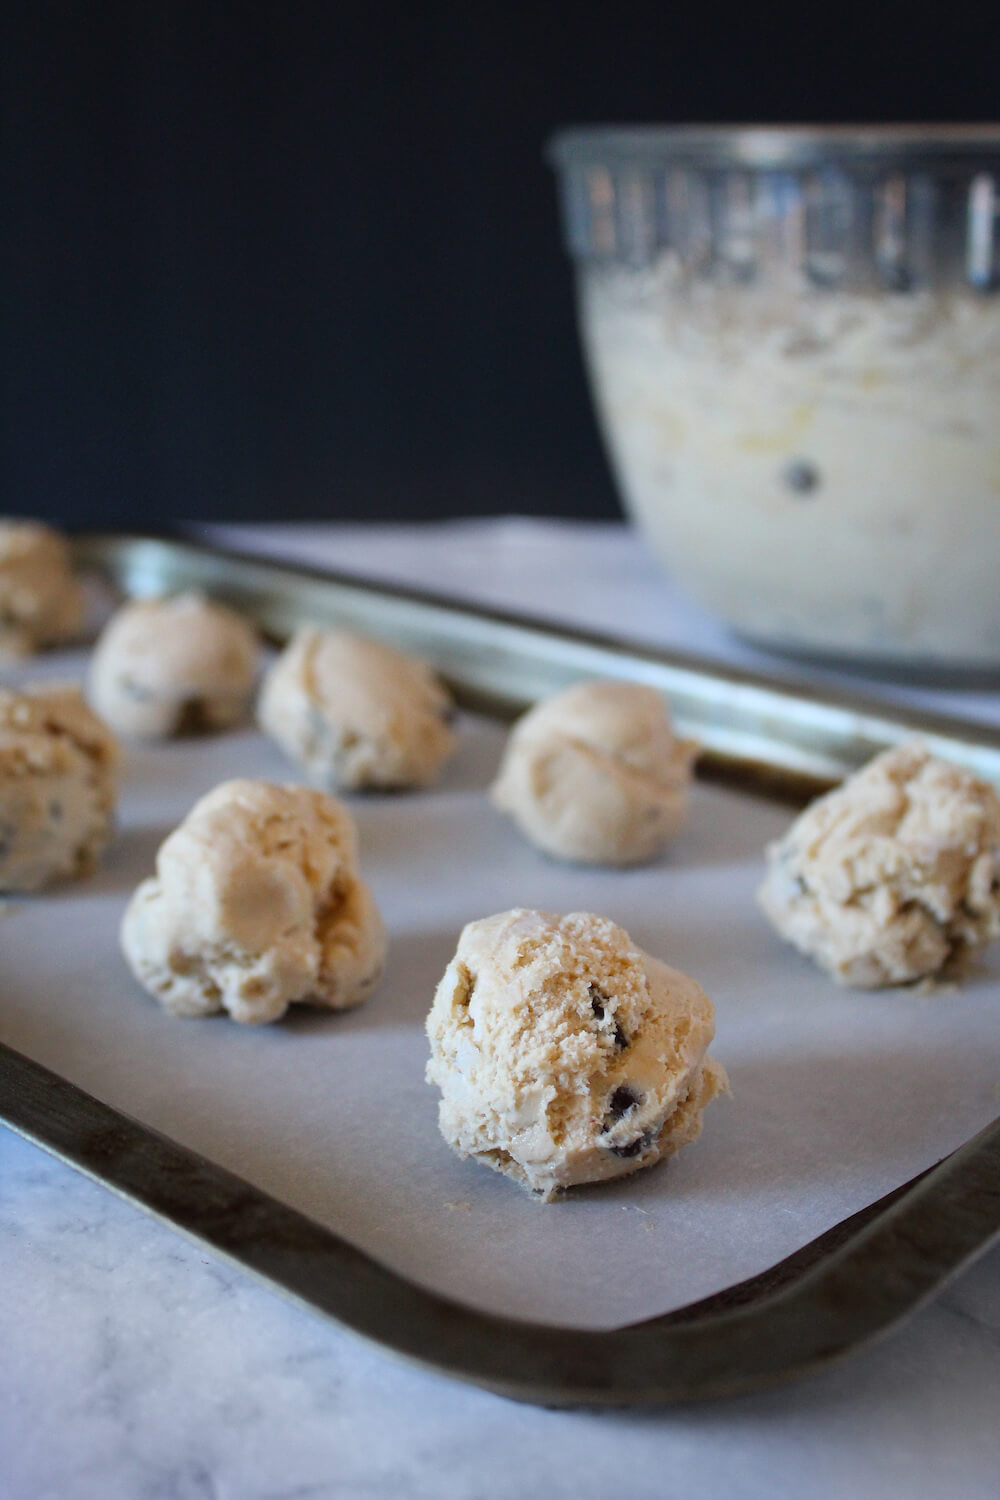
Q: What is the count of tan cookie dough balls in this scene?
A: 8